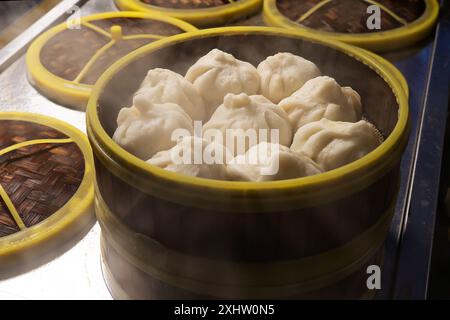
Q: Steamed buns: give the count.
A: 9